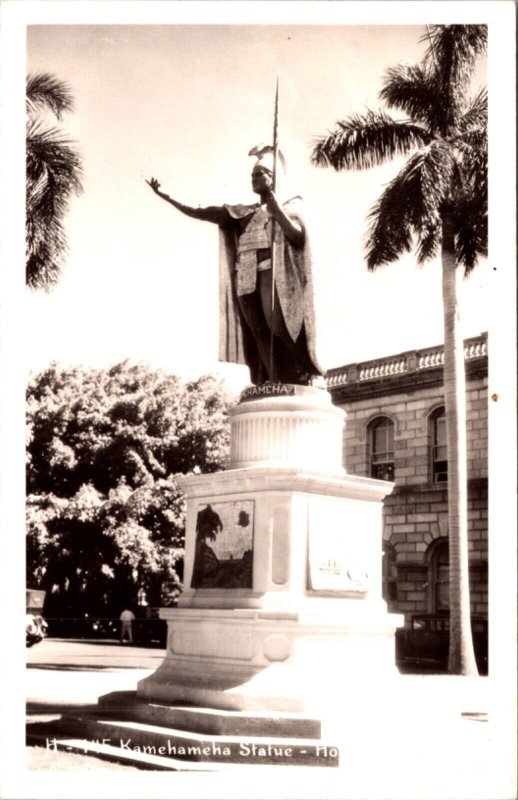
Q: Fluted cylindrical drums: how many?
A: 1